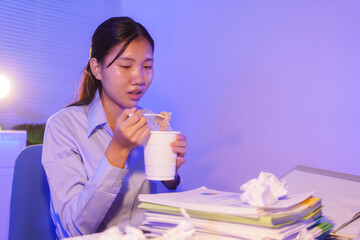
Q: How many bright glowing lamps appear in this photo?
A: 1